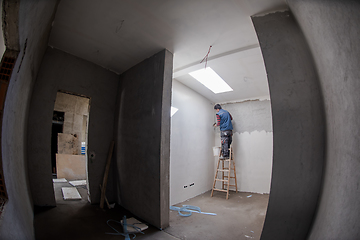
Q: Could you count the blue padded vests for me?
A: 1